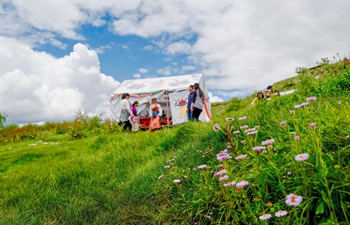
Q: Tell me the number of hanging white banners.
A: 1